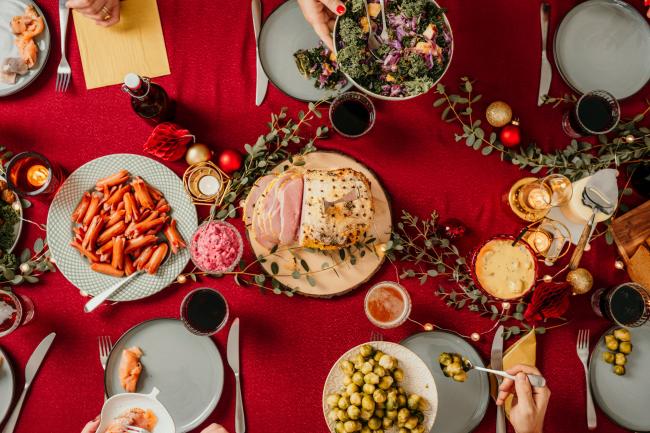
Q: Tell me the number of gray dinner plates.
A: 7